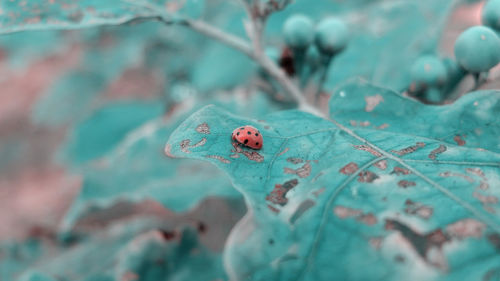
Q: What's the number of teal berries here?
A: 5